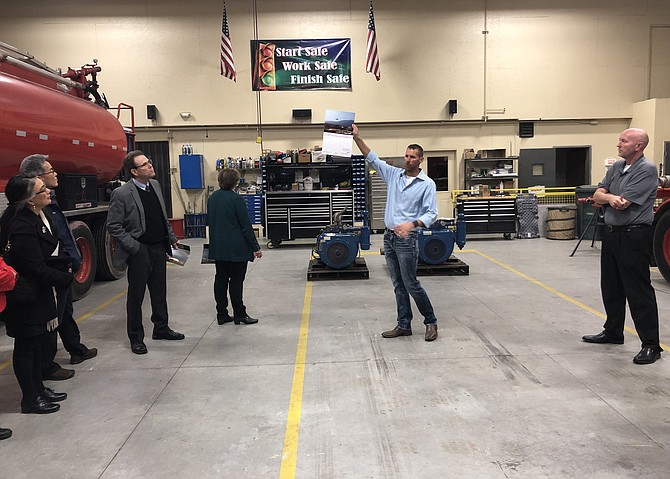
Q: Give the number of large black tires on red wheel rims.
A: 3